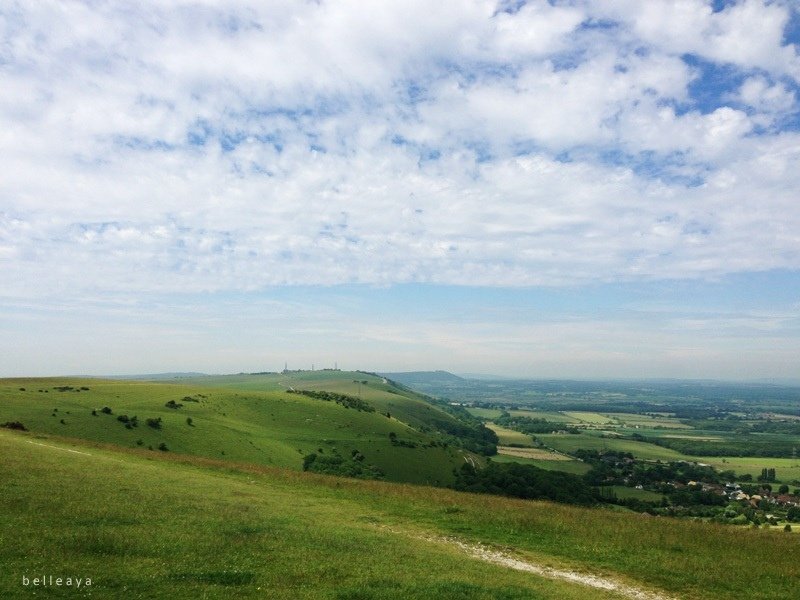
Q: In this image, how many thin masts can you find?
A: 3